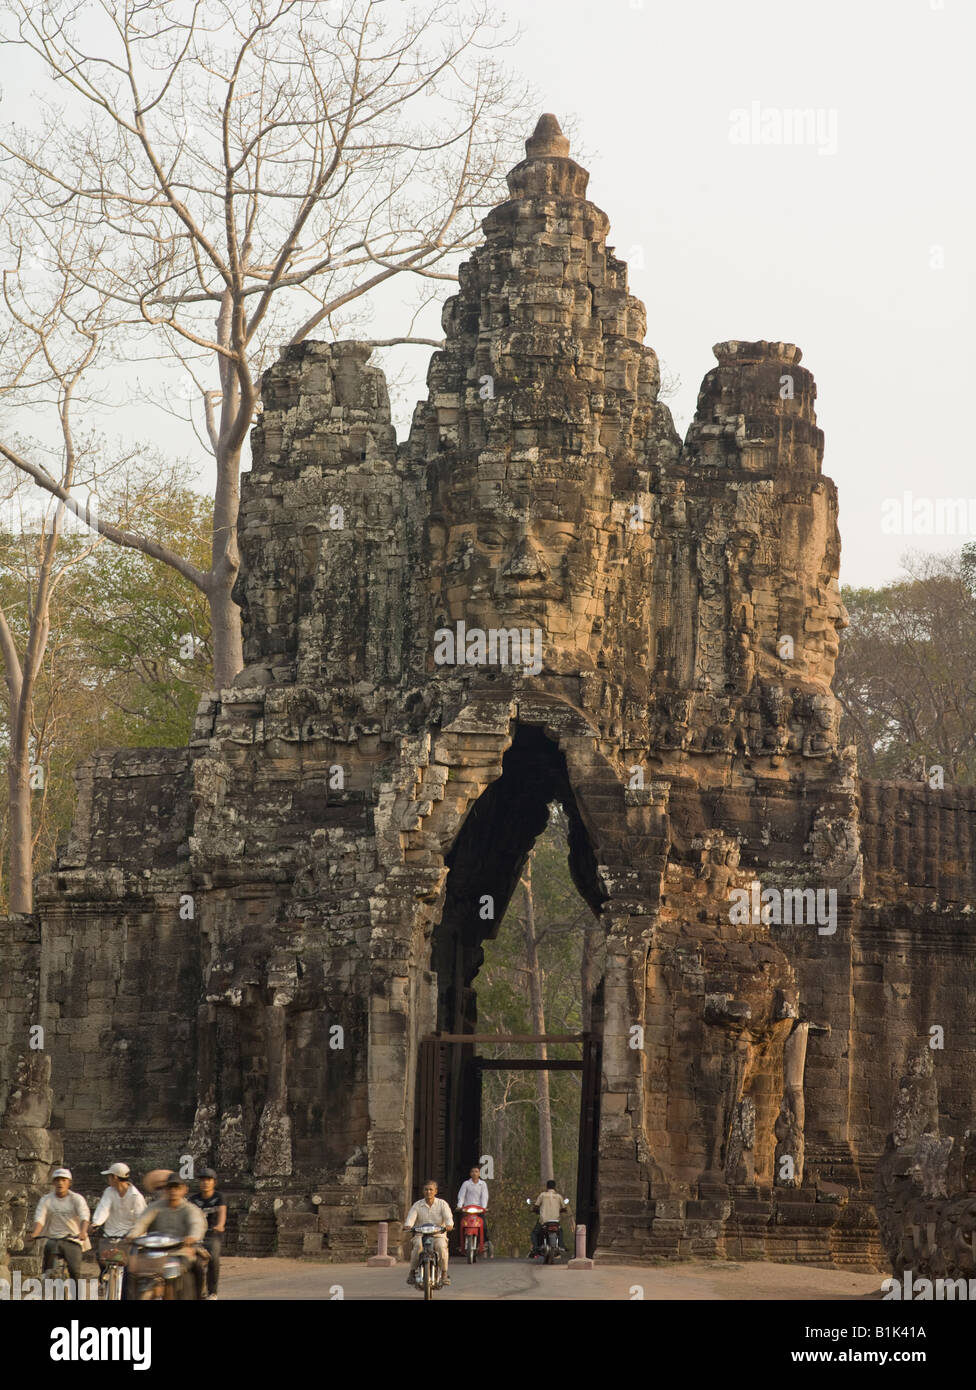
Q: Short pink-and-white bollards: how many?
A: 2